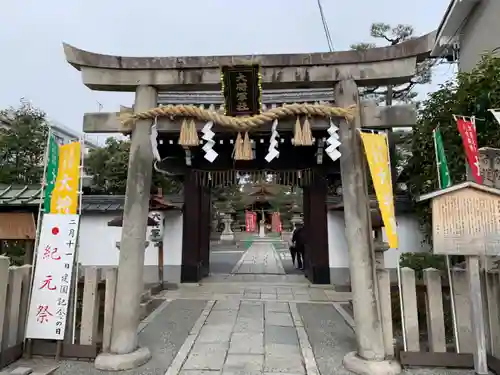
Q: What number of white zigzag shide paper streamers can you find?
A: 4